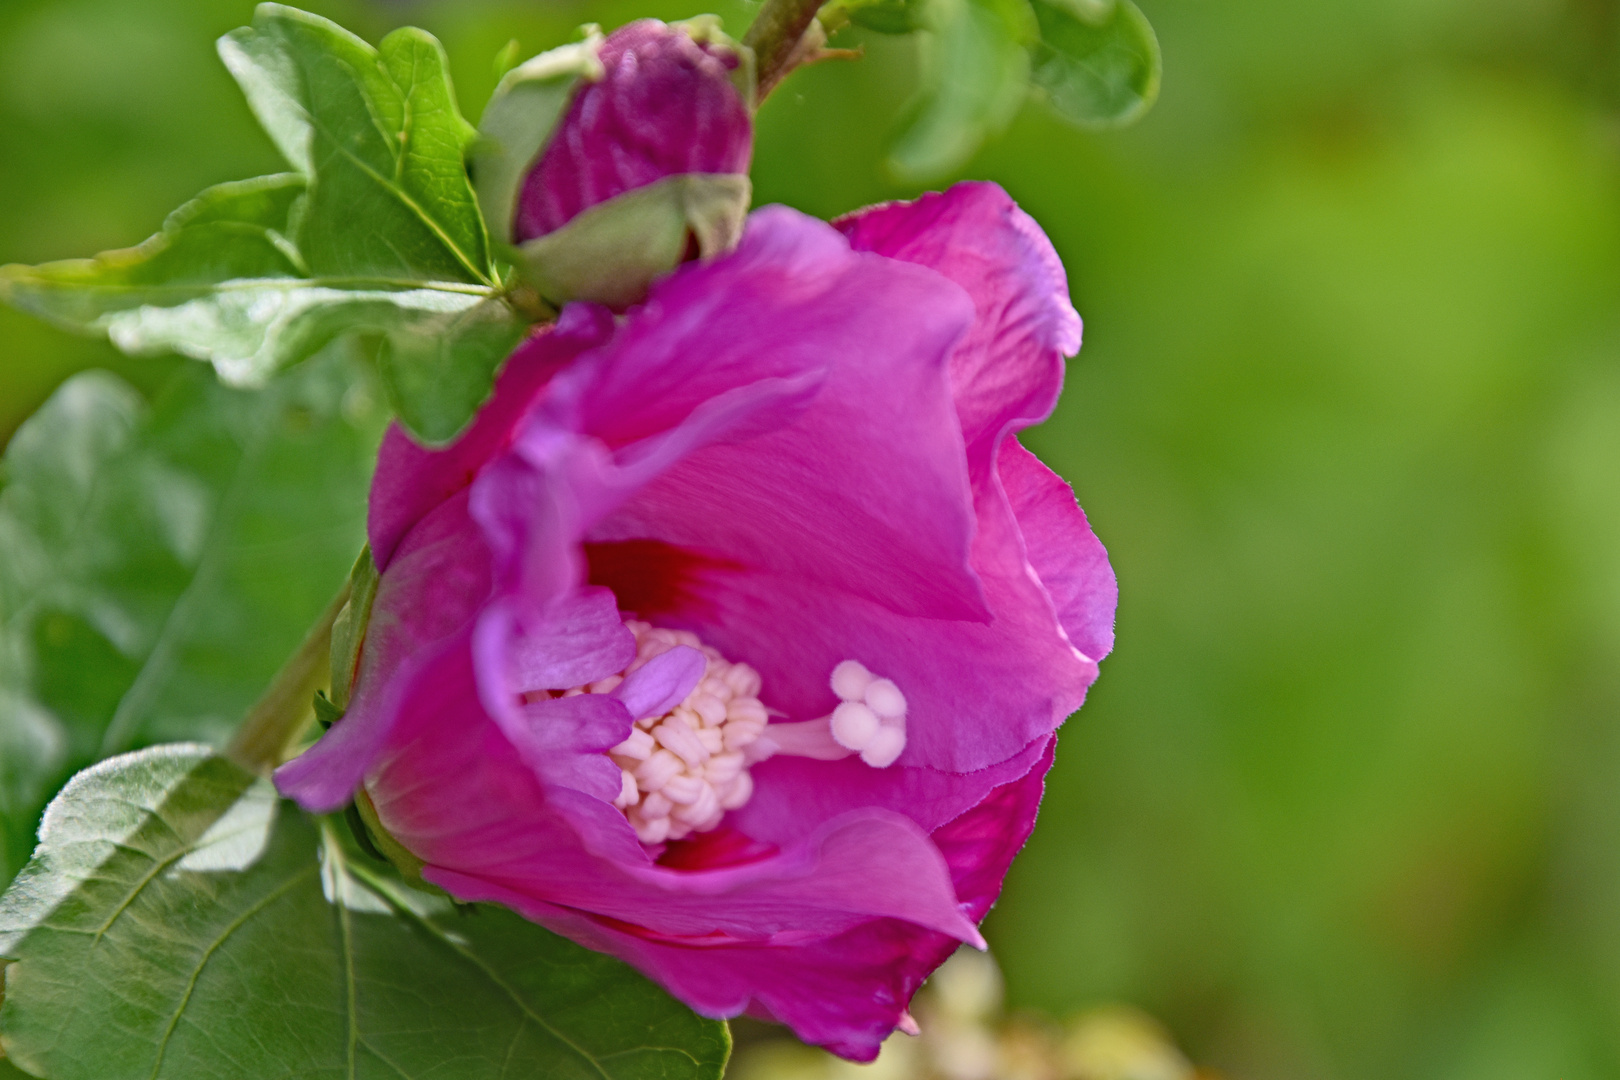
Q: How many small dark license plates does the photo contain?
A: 0